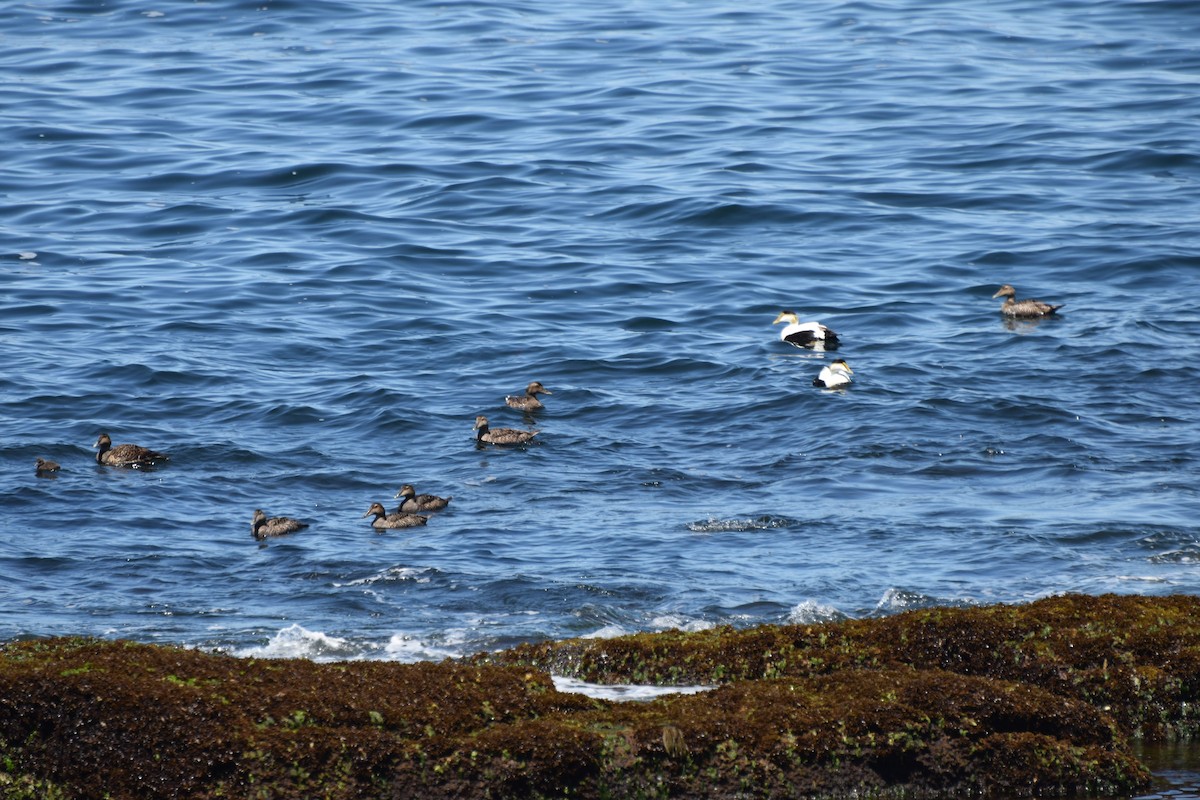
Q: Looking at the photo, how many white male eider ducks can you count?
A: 2